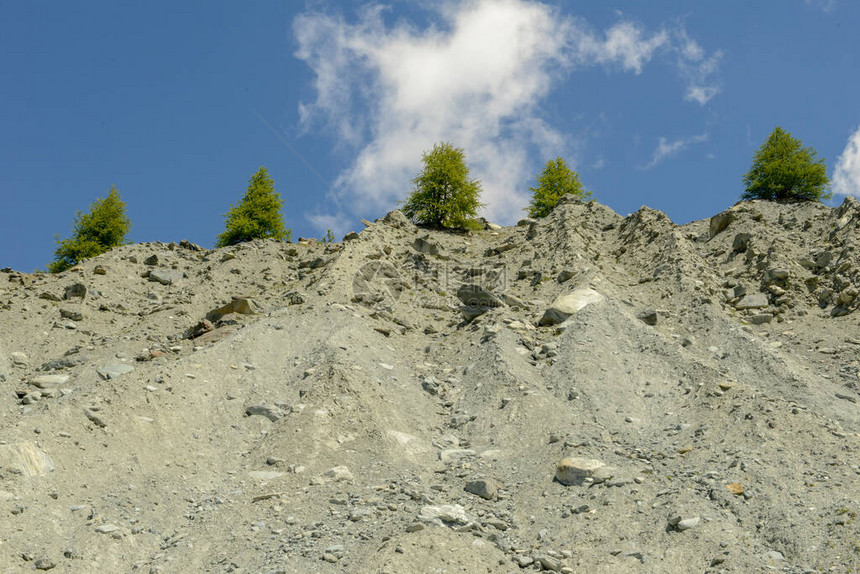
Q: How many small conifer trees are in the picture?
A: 5